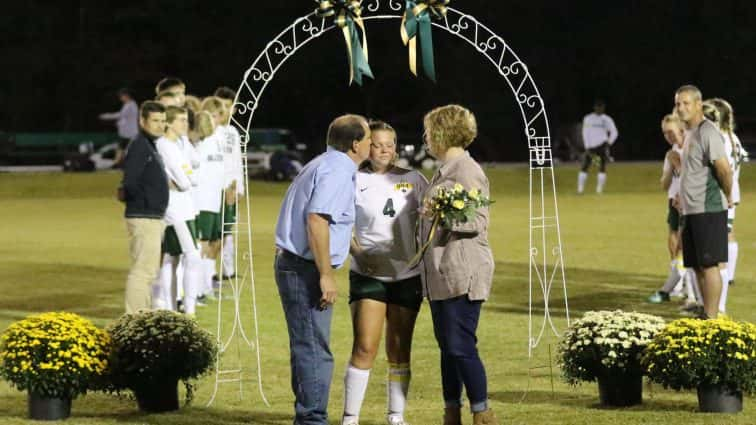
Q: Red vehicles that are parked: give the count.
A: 0